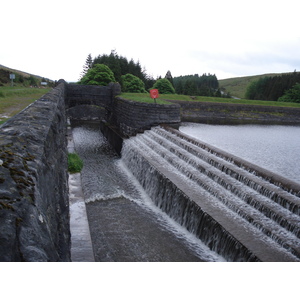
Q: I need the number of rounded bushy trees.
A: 3